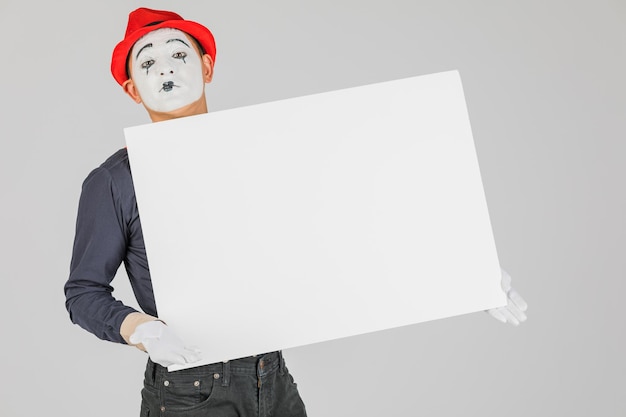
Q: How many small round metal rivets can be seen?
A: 4